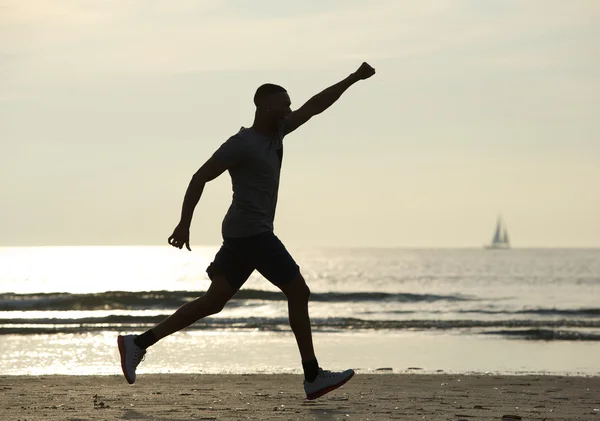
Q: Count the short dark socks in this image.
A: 2